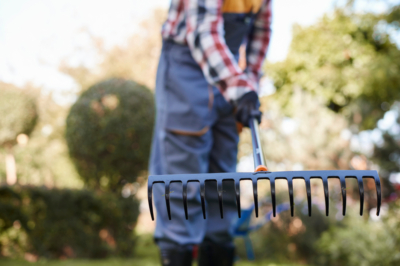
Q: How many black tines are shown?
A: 14